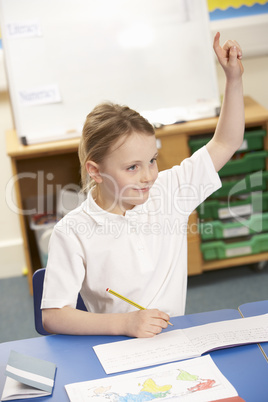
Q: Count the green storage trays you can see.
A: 6